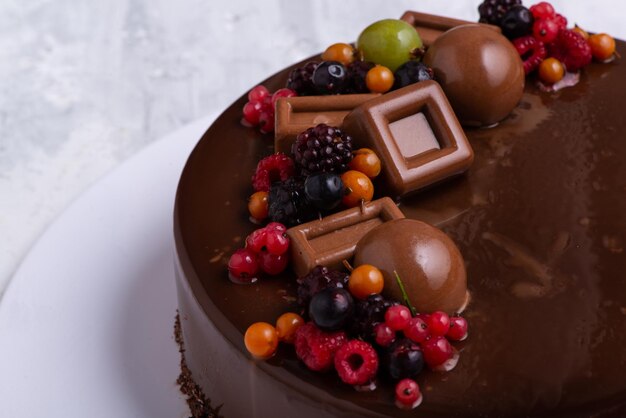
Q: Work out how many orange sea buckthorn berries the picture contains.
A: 11